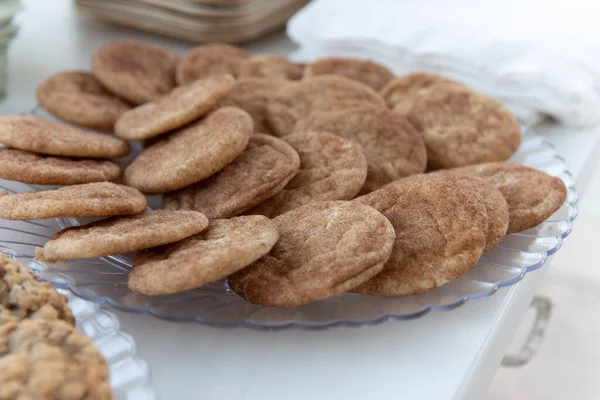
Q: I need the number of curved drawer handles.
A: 1